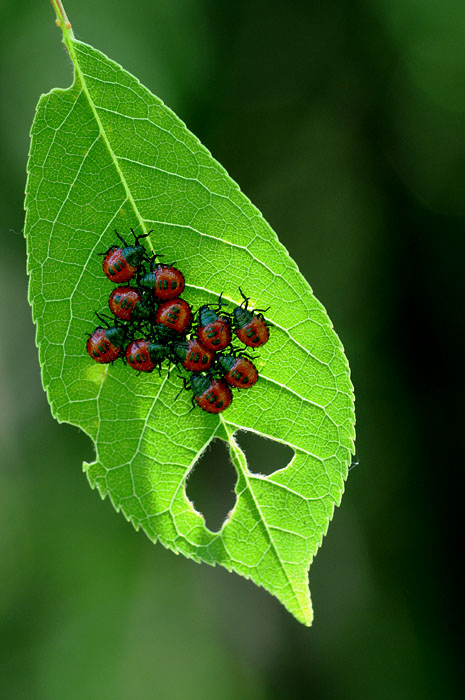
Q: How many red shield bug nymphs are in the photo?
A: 11